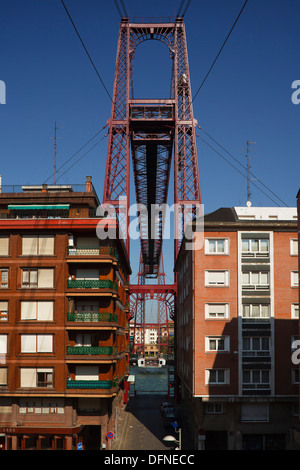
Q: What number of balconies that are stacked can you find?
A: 5